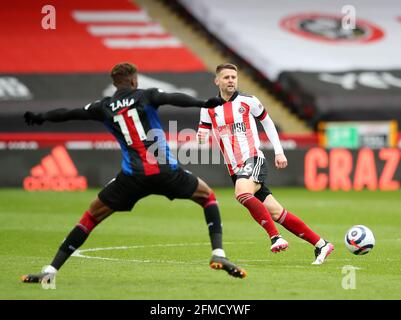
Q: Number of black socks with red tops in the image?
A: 2